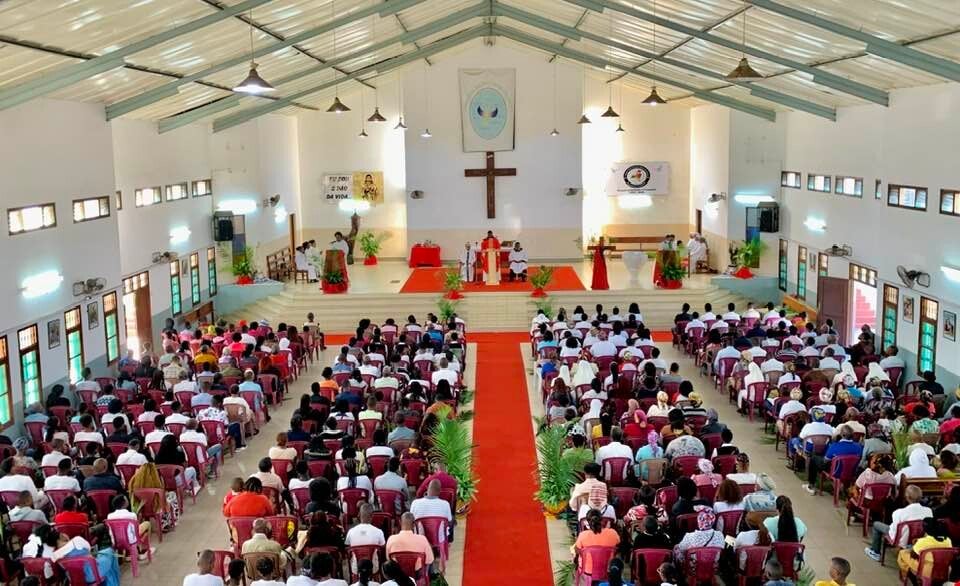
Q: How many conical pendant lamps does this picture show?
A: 12